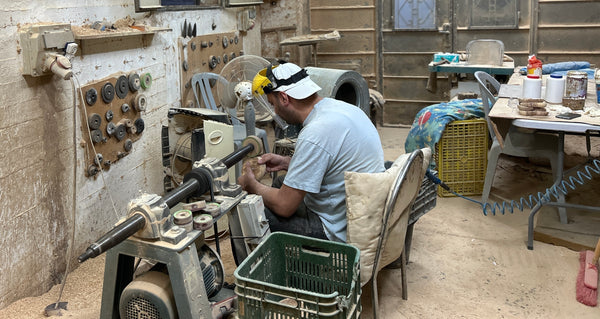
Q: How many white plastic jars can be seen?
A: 2